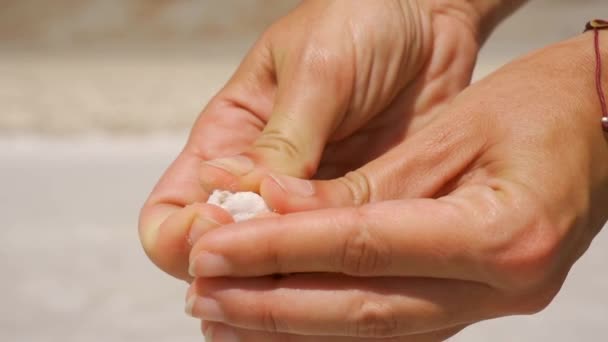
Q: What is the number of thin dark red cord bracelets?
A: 1